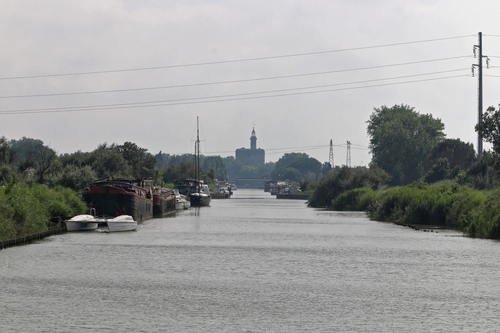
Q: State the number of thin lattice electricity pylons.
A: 2